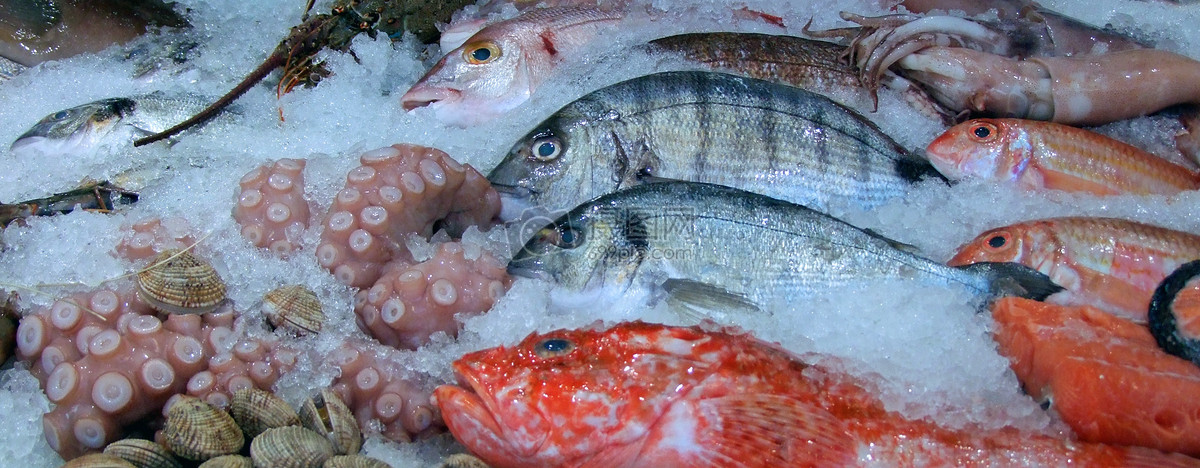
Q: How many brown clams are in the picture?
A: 11